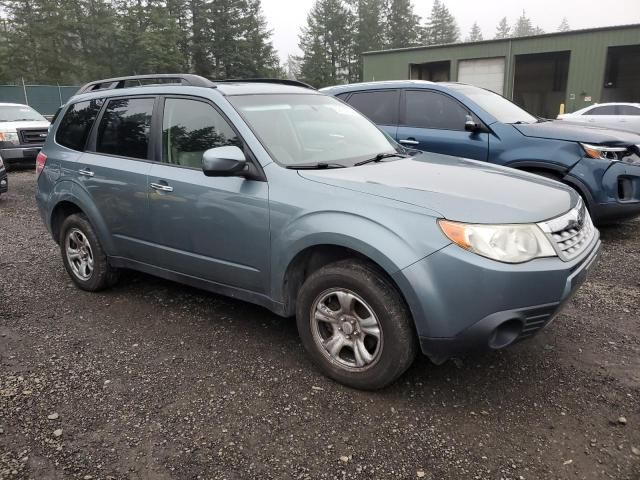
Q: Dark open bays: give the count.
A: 3